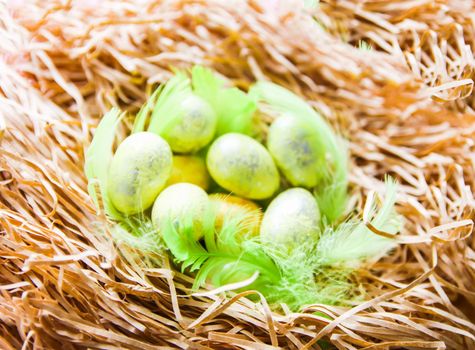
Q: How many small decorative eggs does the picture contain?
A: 8